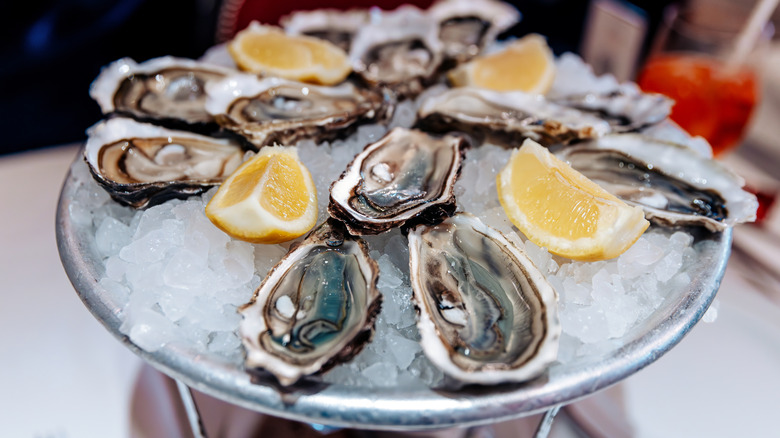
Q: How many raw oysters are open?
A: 12